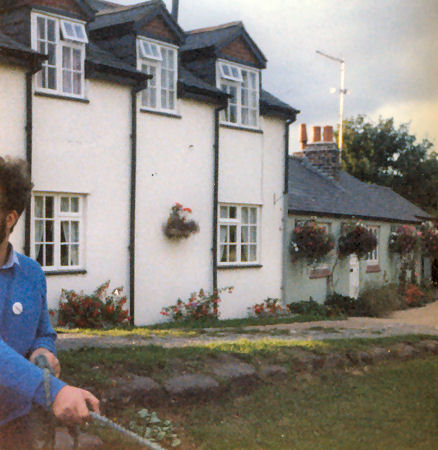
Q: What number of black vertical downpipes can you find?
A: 4